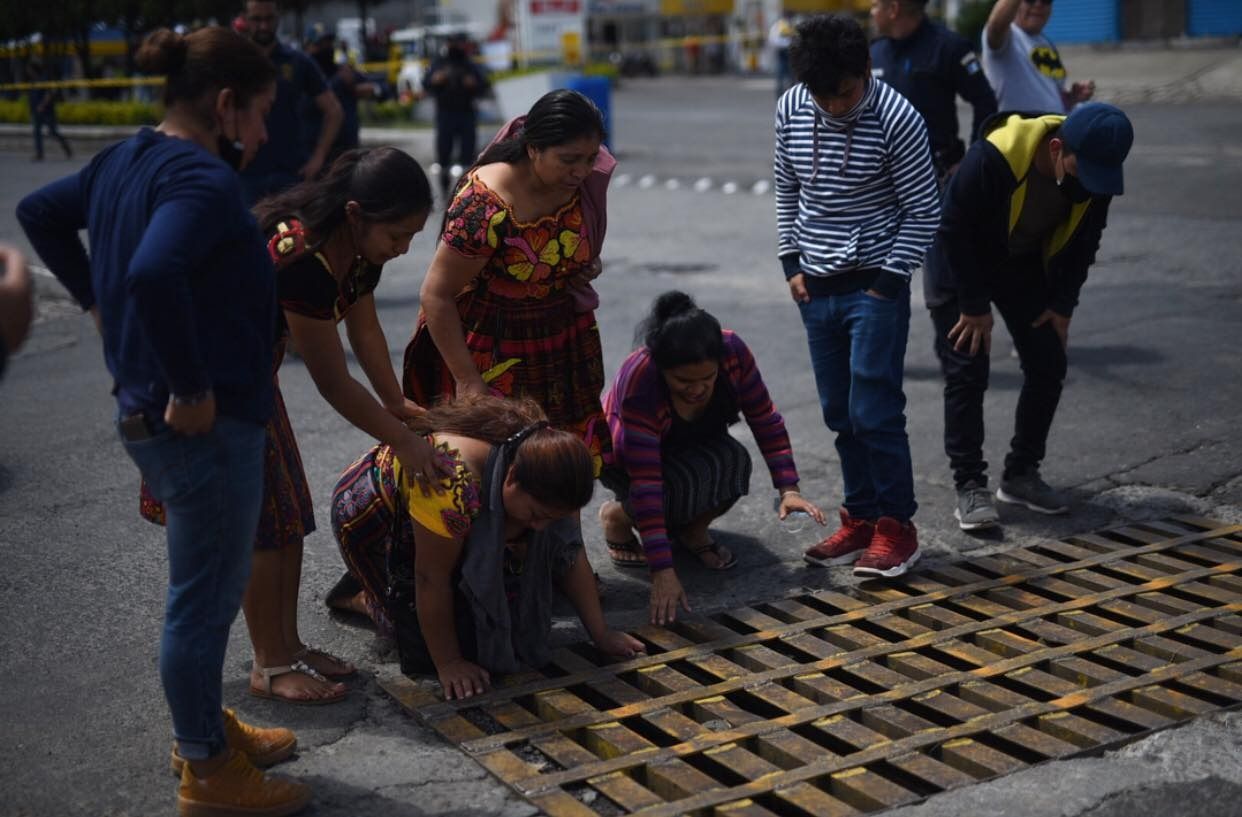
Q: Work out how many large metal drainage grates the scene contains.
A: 1